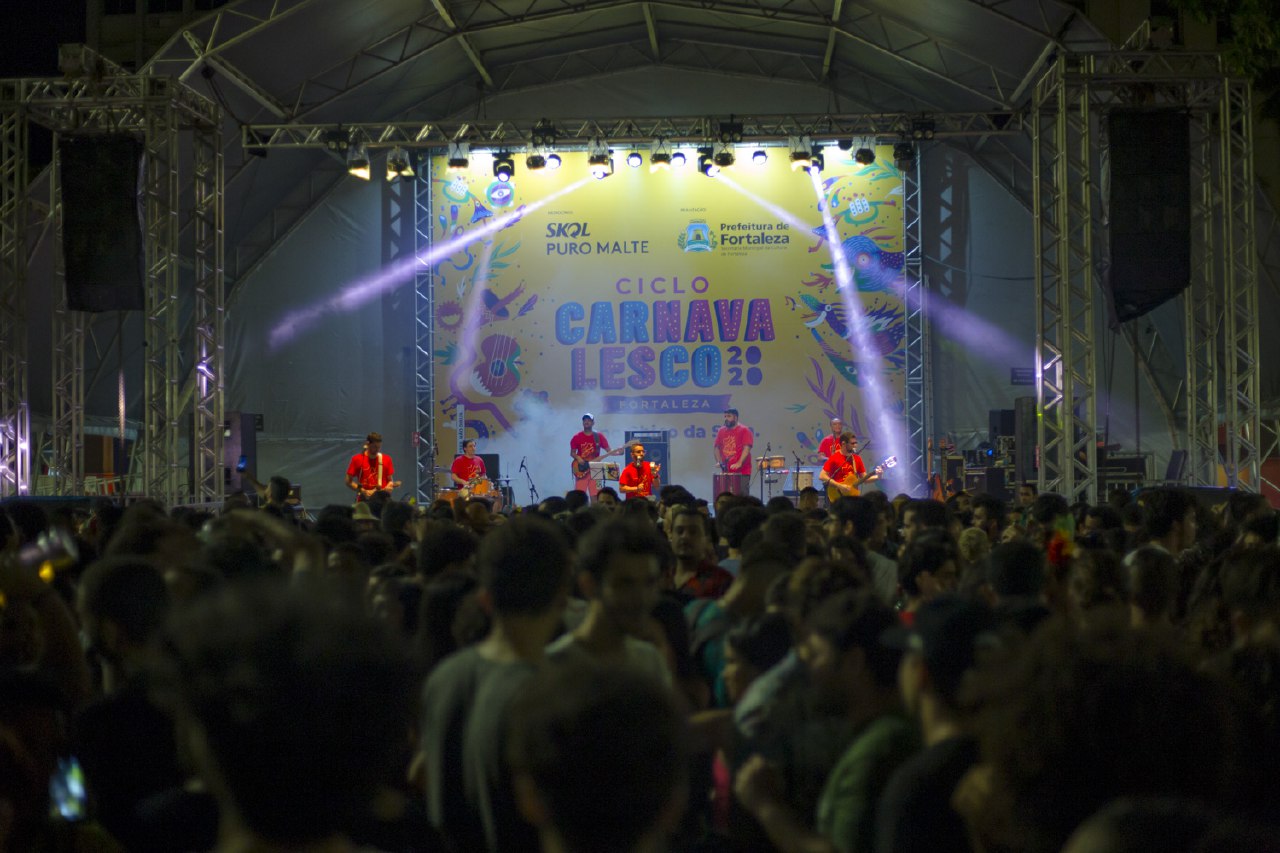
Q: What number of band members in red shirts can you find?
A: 7